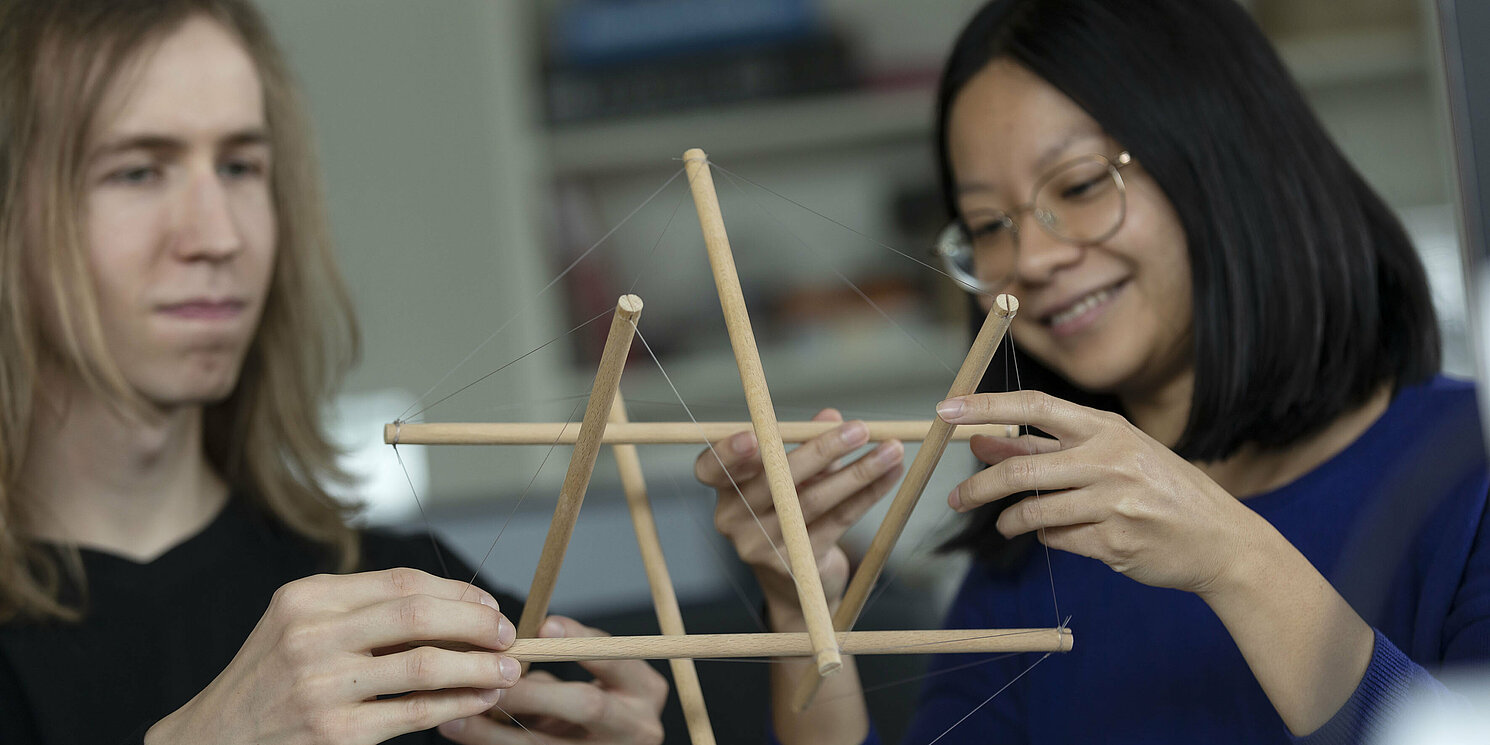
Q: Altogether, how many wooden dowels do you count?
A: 6